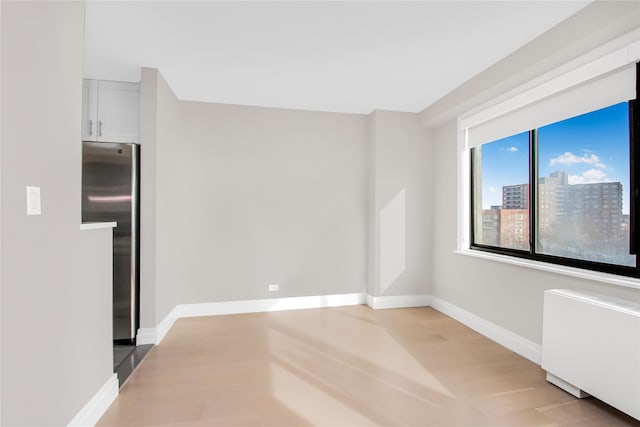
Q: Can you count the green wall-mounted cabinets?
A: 0